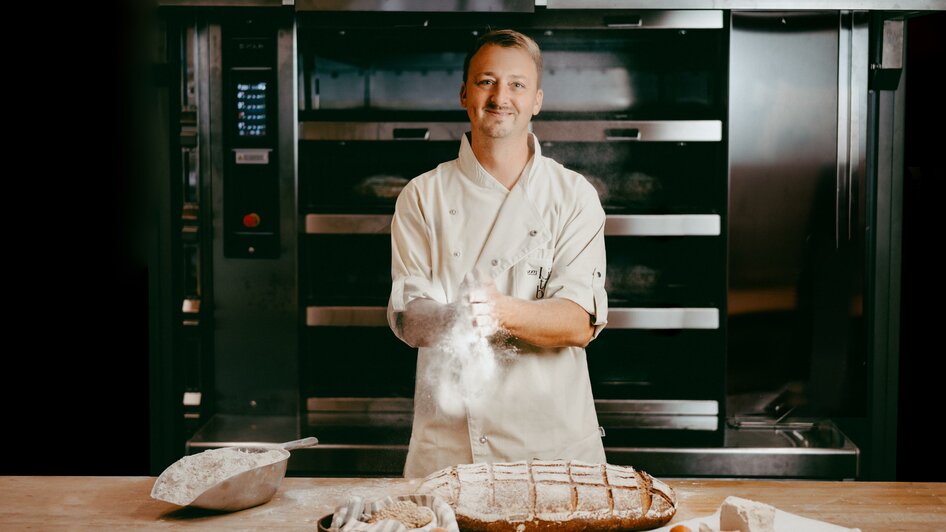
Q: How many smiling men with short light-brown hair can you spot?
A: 1